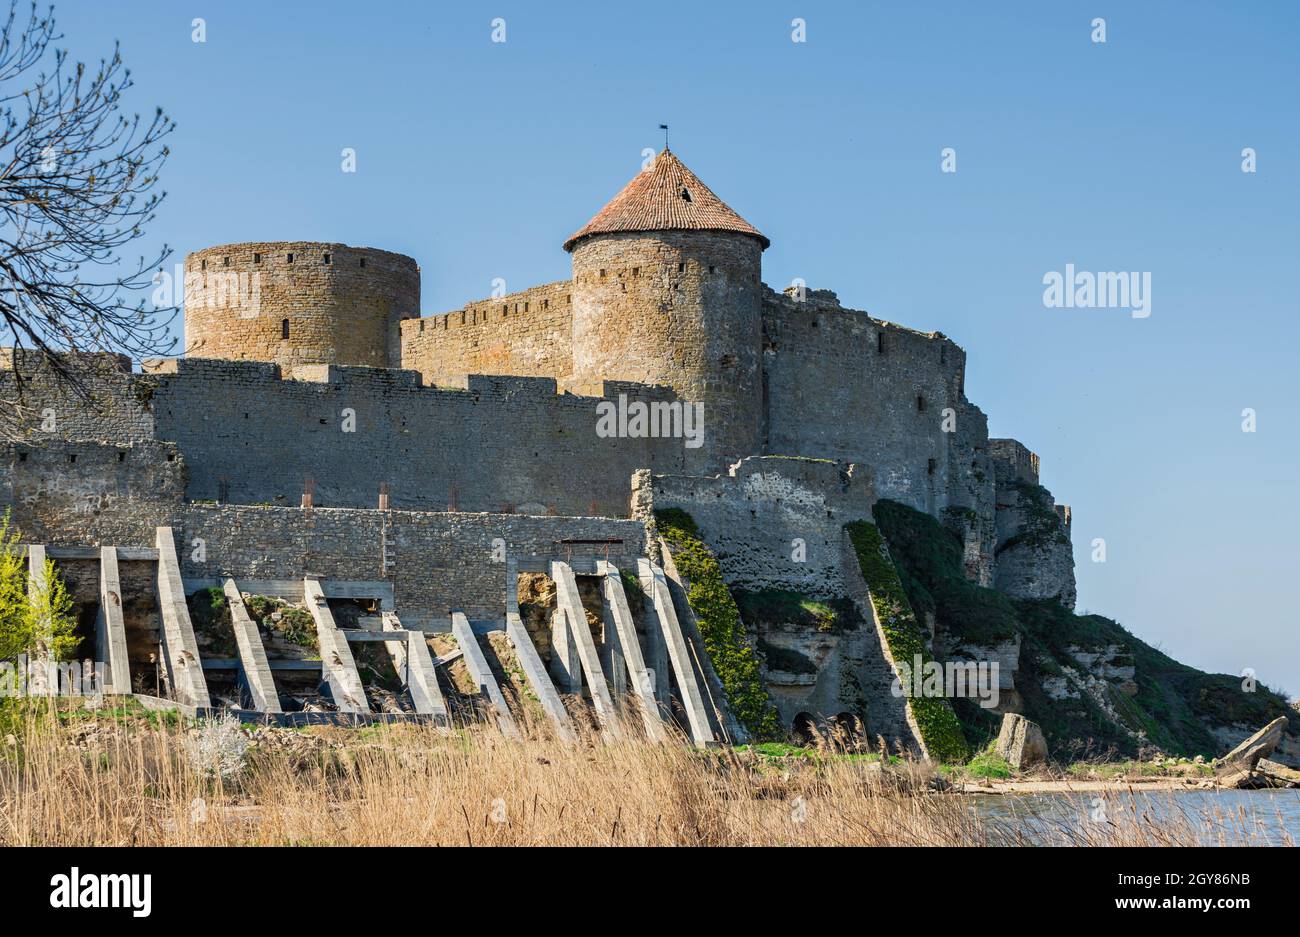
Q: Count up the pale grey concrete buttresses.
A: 11